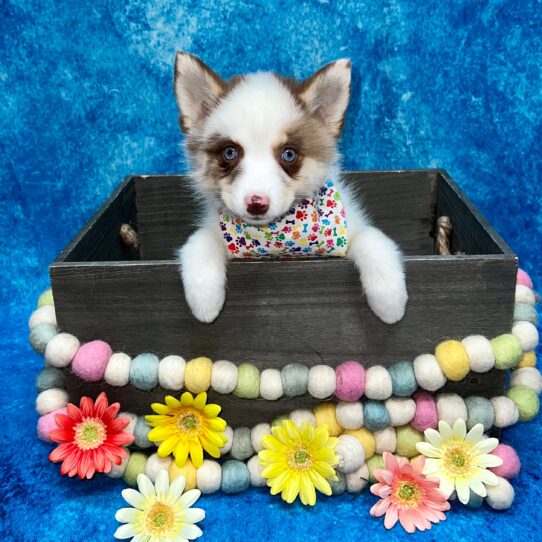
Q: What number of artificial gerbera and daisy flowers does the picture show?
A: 6